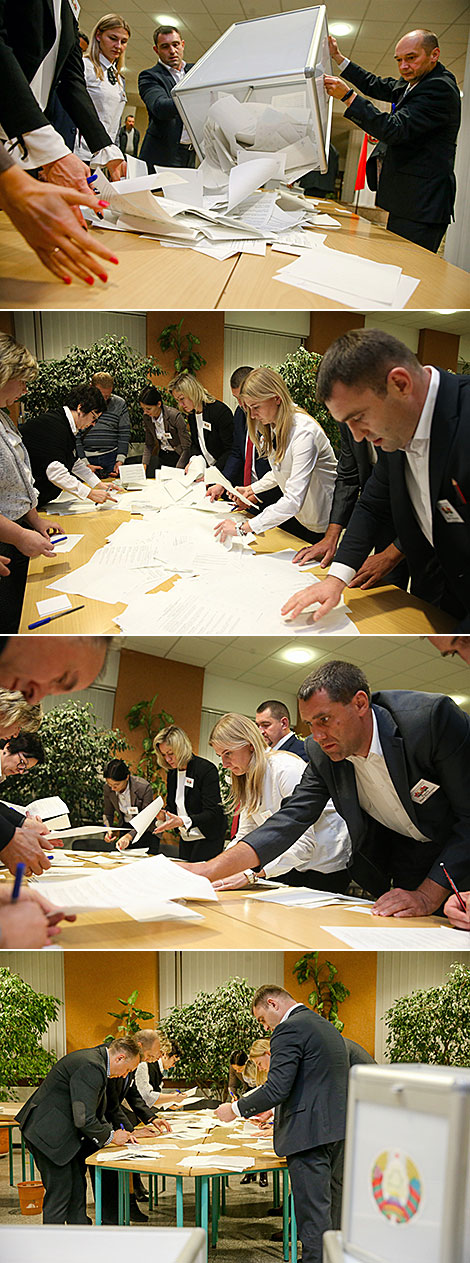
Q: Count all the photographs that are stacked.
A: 4